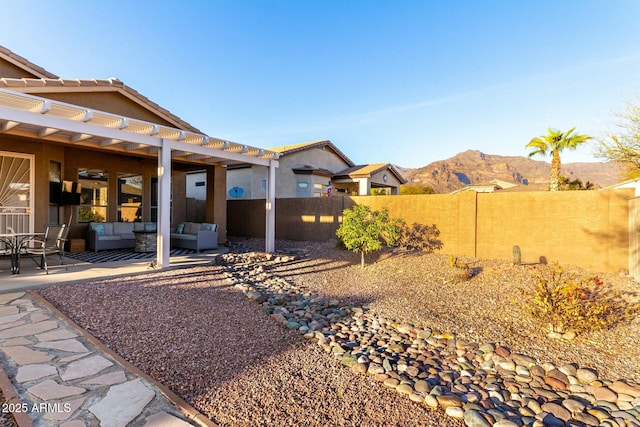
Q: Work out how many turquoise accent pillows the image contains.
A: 4